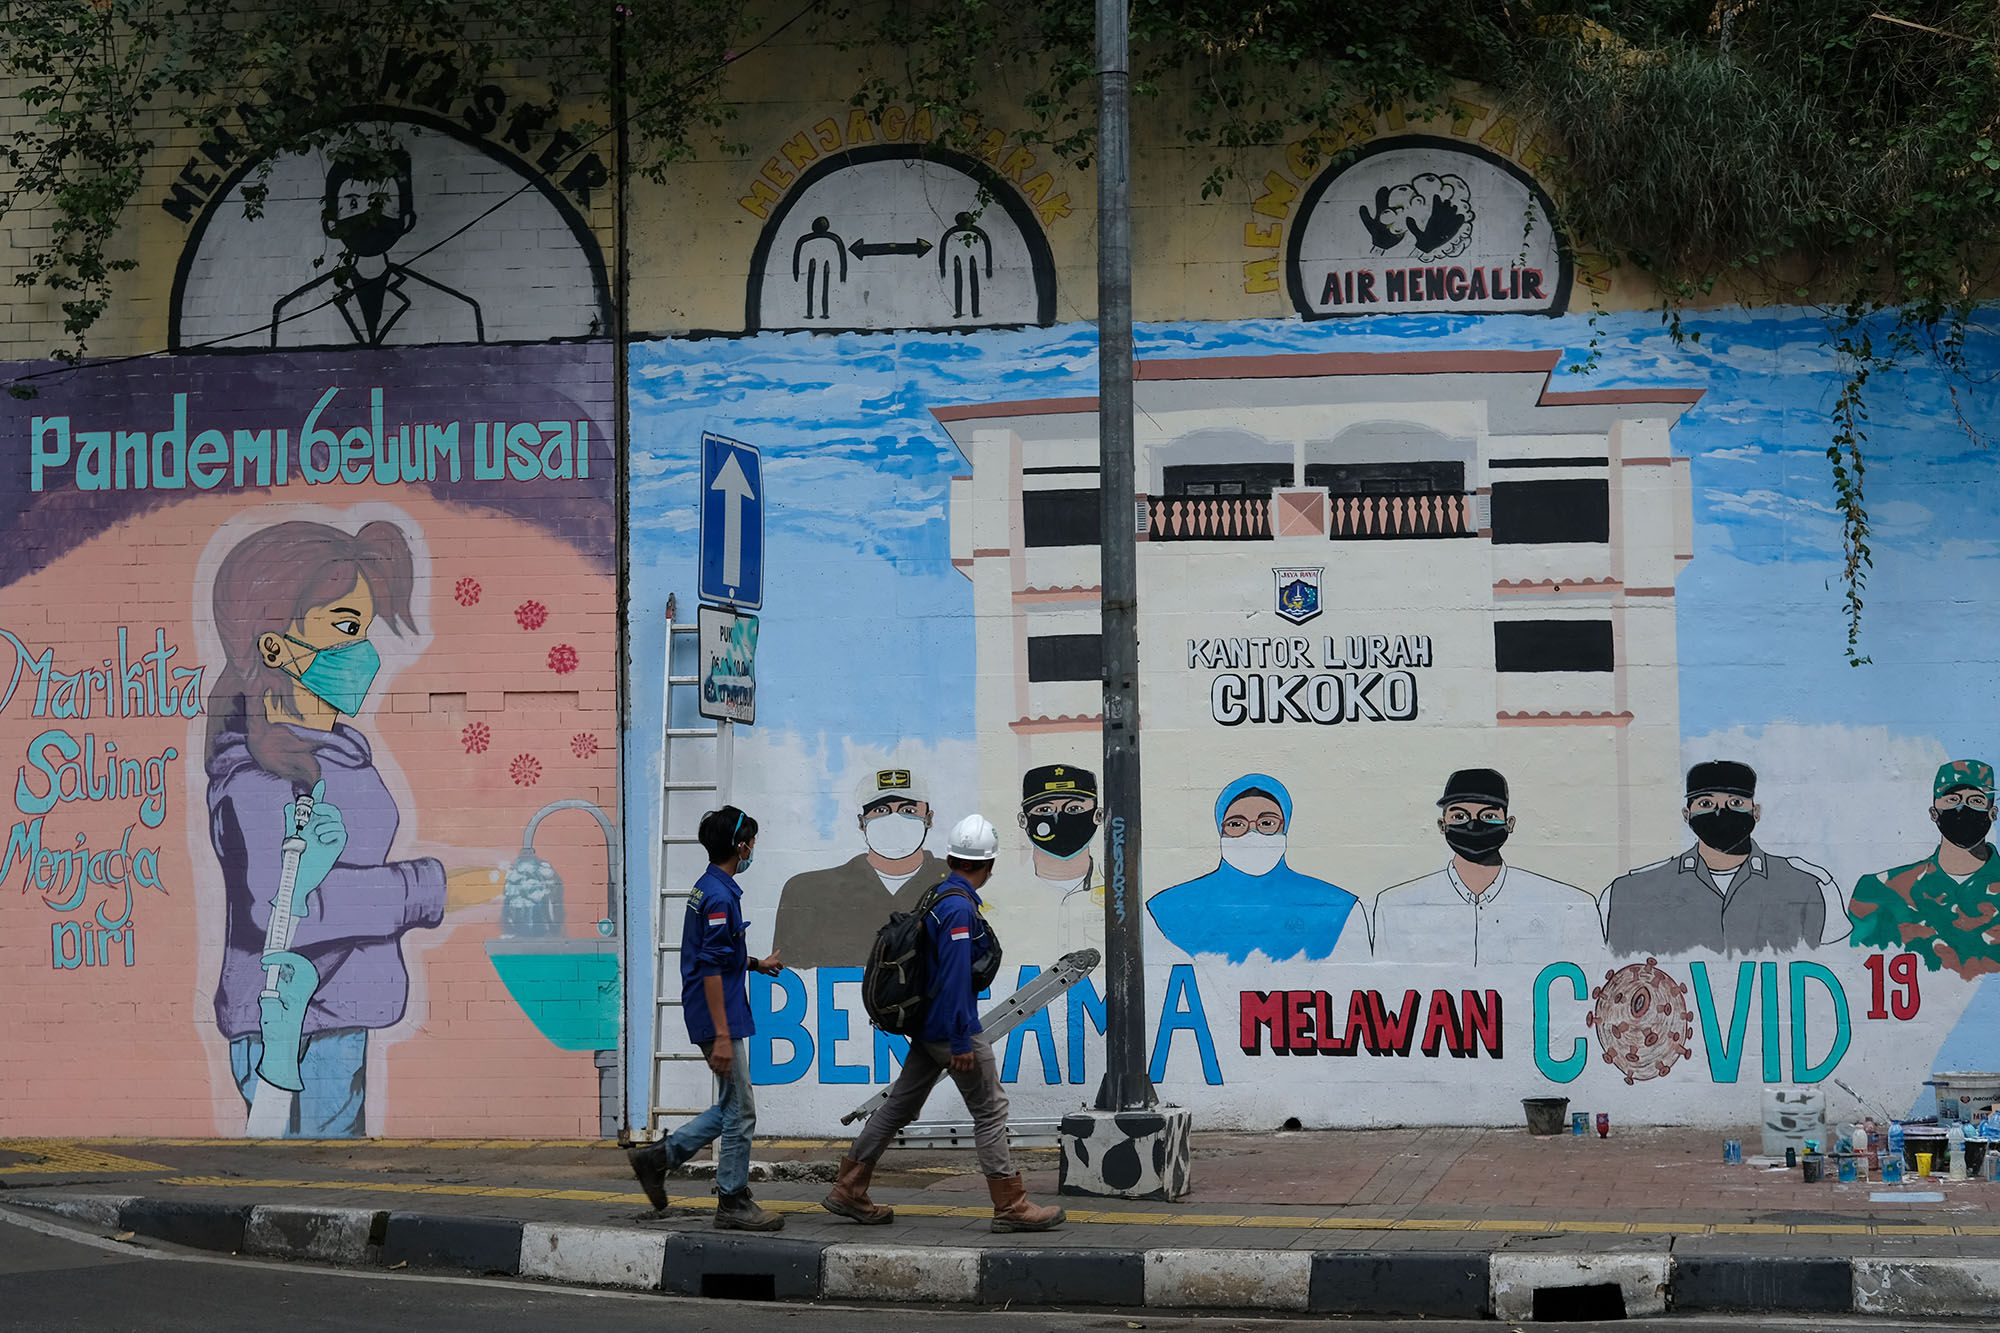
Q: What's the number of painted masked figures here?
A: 8